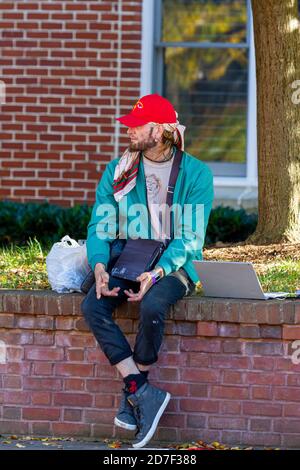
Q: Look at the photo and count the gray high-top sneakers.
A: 2